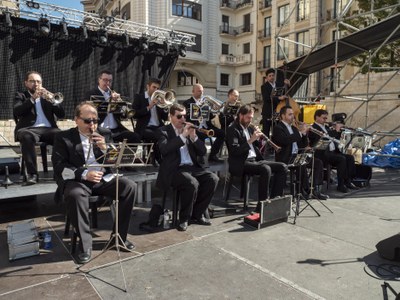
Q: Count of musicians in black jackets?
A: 11